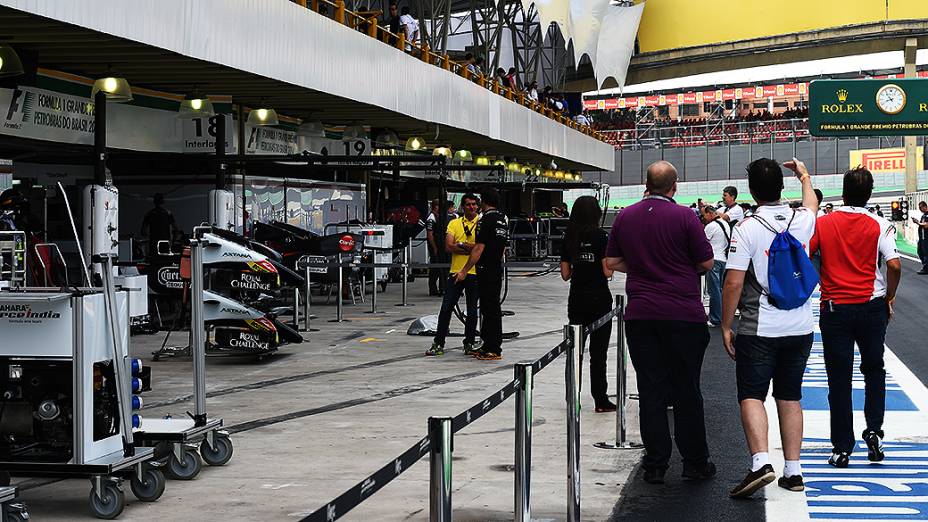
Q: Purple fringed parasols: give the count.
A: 0